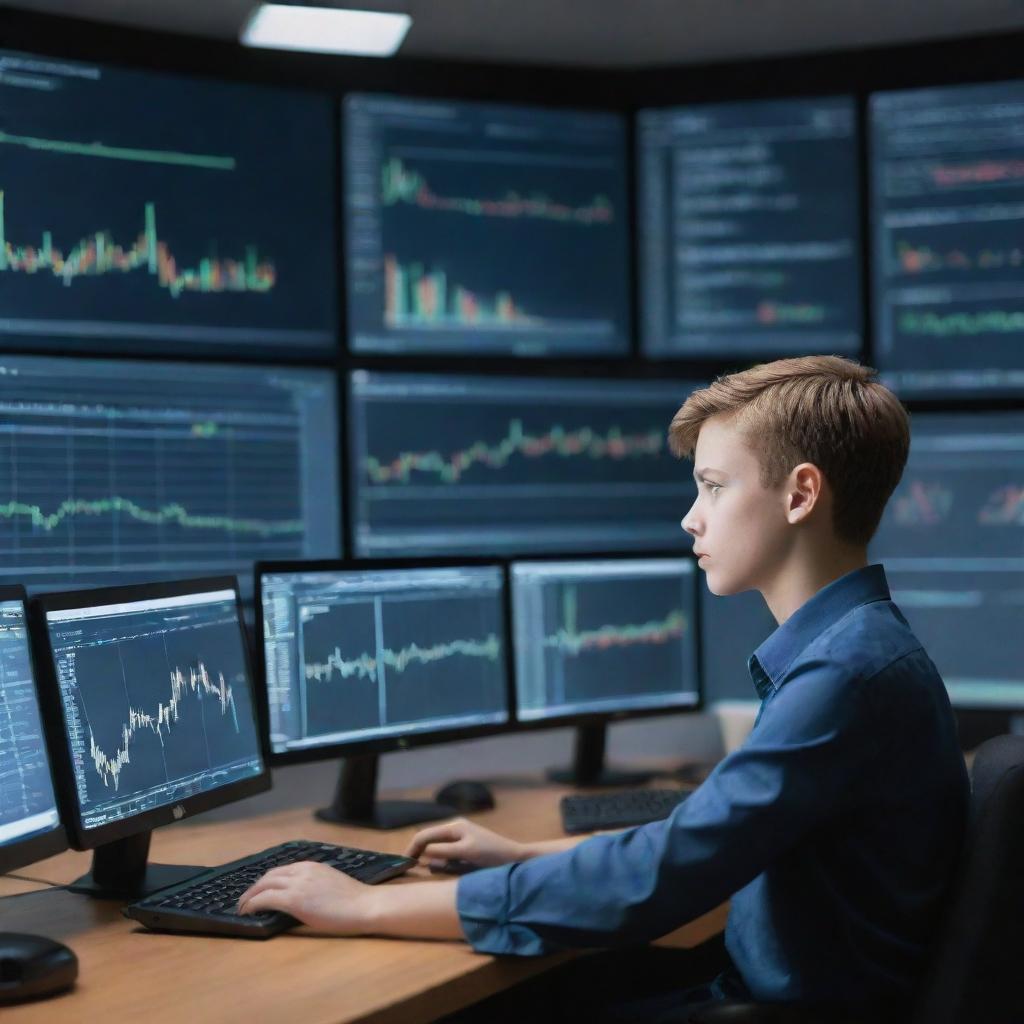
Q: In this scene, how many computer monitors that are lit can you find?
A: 11